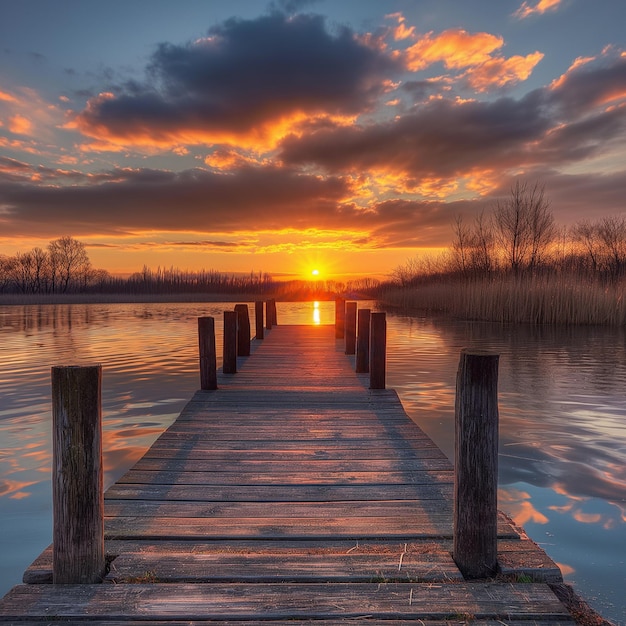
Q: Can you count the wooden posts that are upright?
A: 12